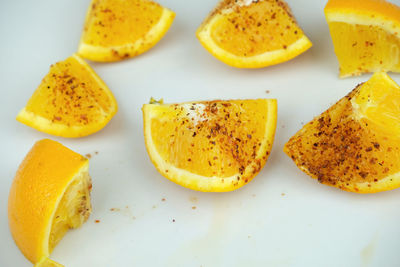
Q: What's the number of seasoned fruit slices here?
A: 7